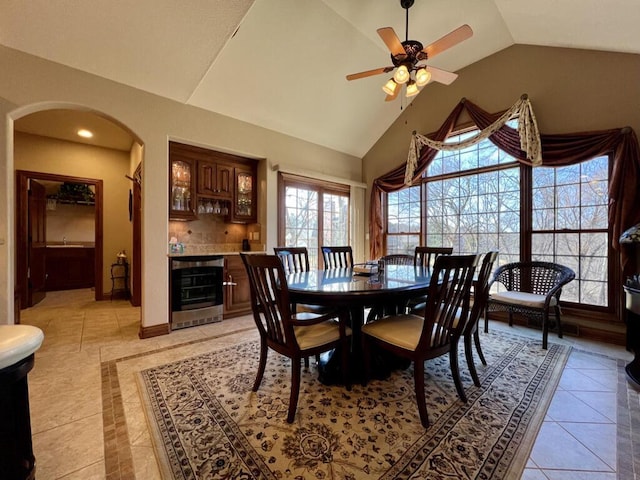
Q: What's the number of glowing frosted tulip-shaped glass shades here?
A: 4